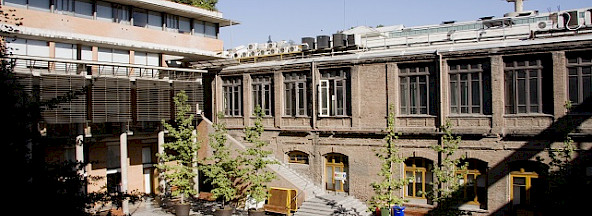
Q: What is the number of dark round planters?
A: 3